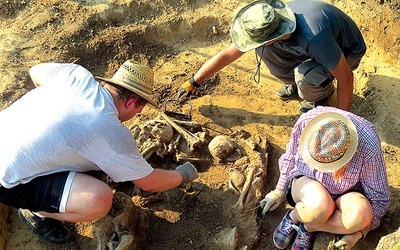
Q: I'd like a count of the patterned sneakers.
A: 2